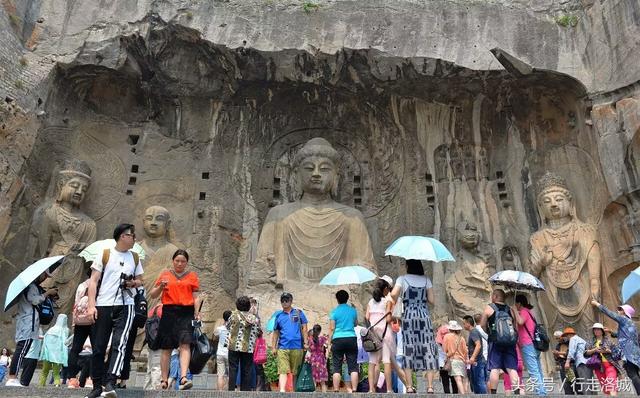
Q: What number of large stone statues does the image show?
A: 5